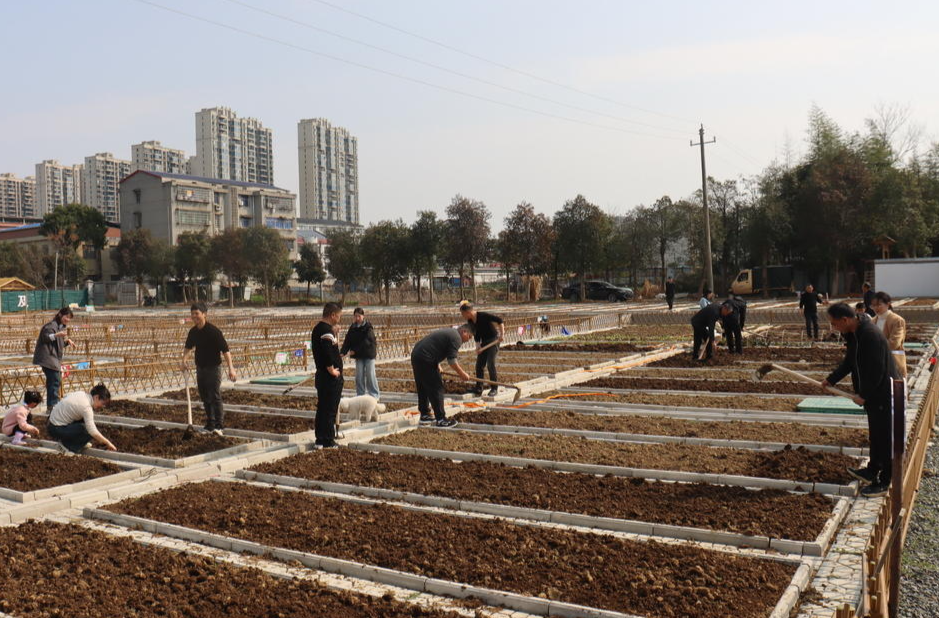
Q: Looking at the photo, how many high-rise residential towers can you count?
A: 6